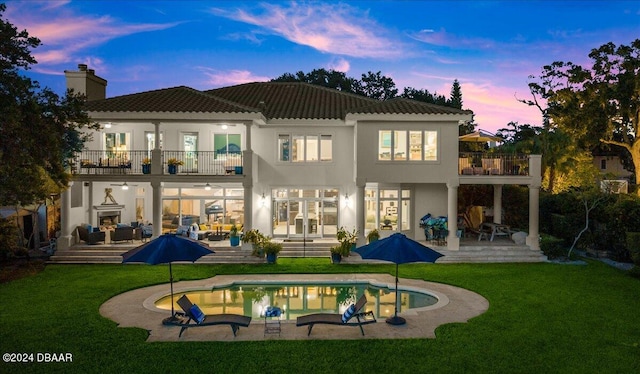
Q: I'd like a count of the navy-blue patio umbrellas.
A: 2